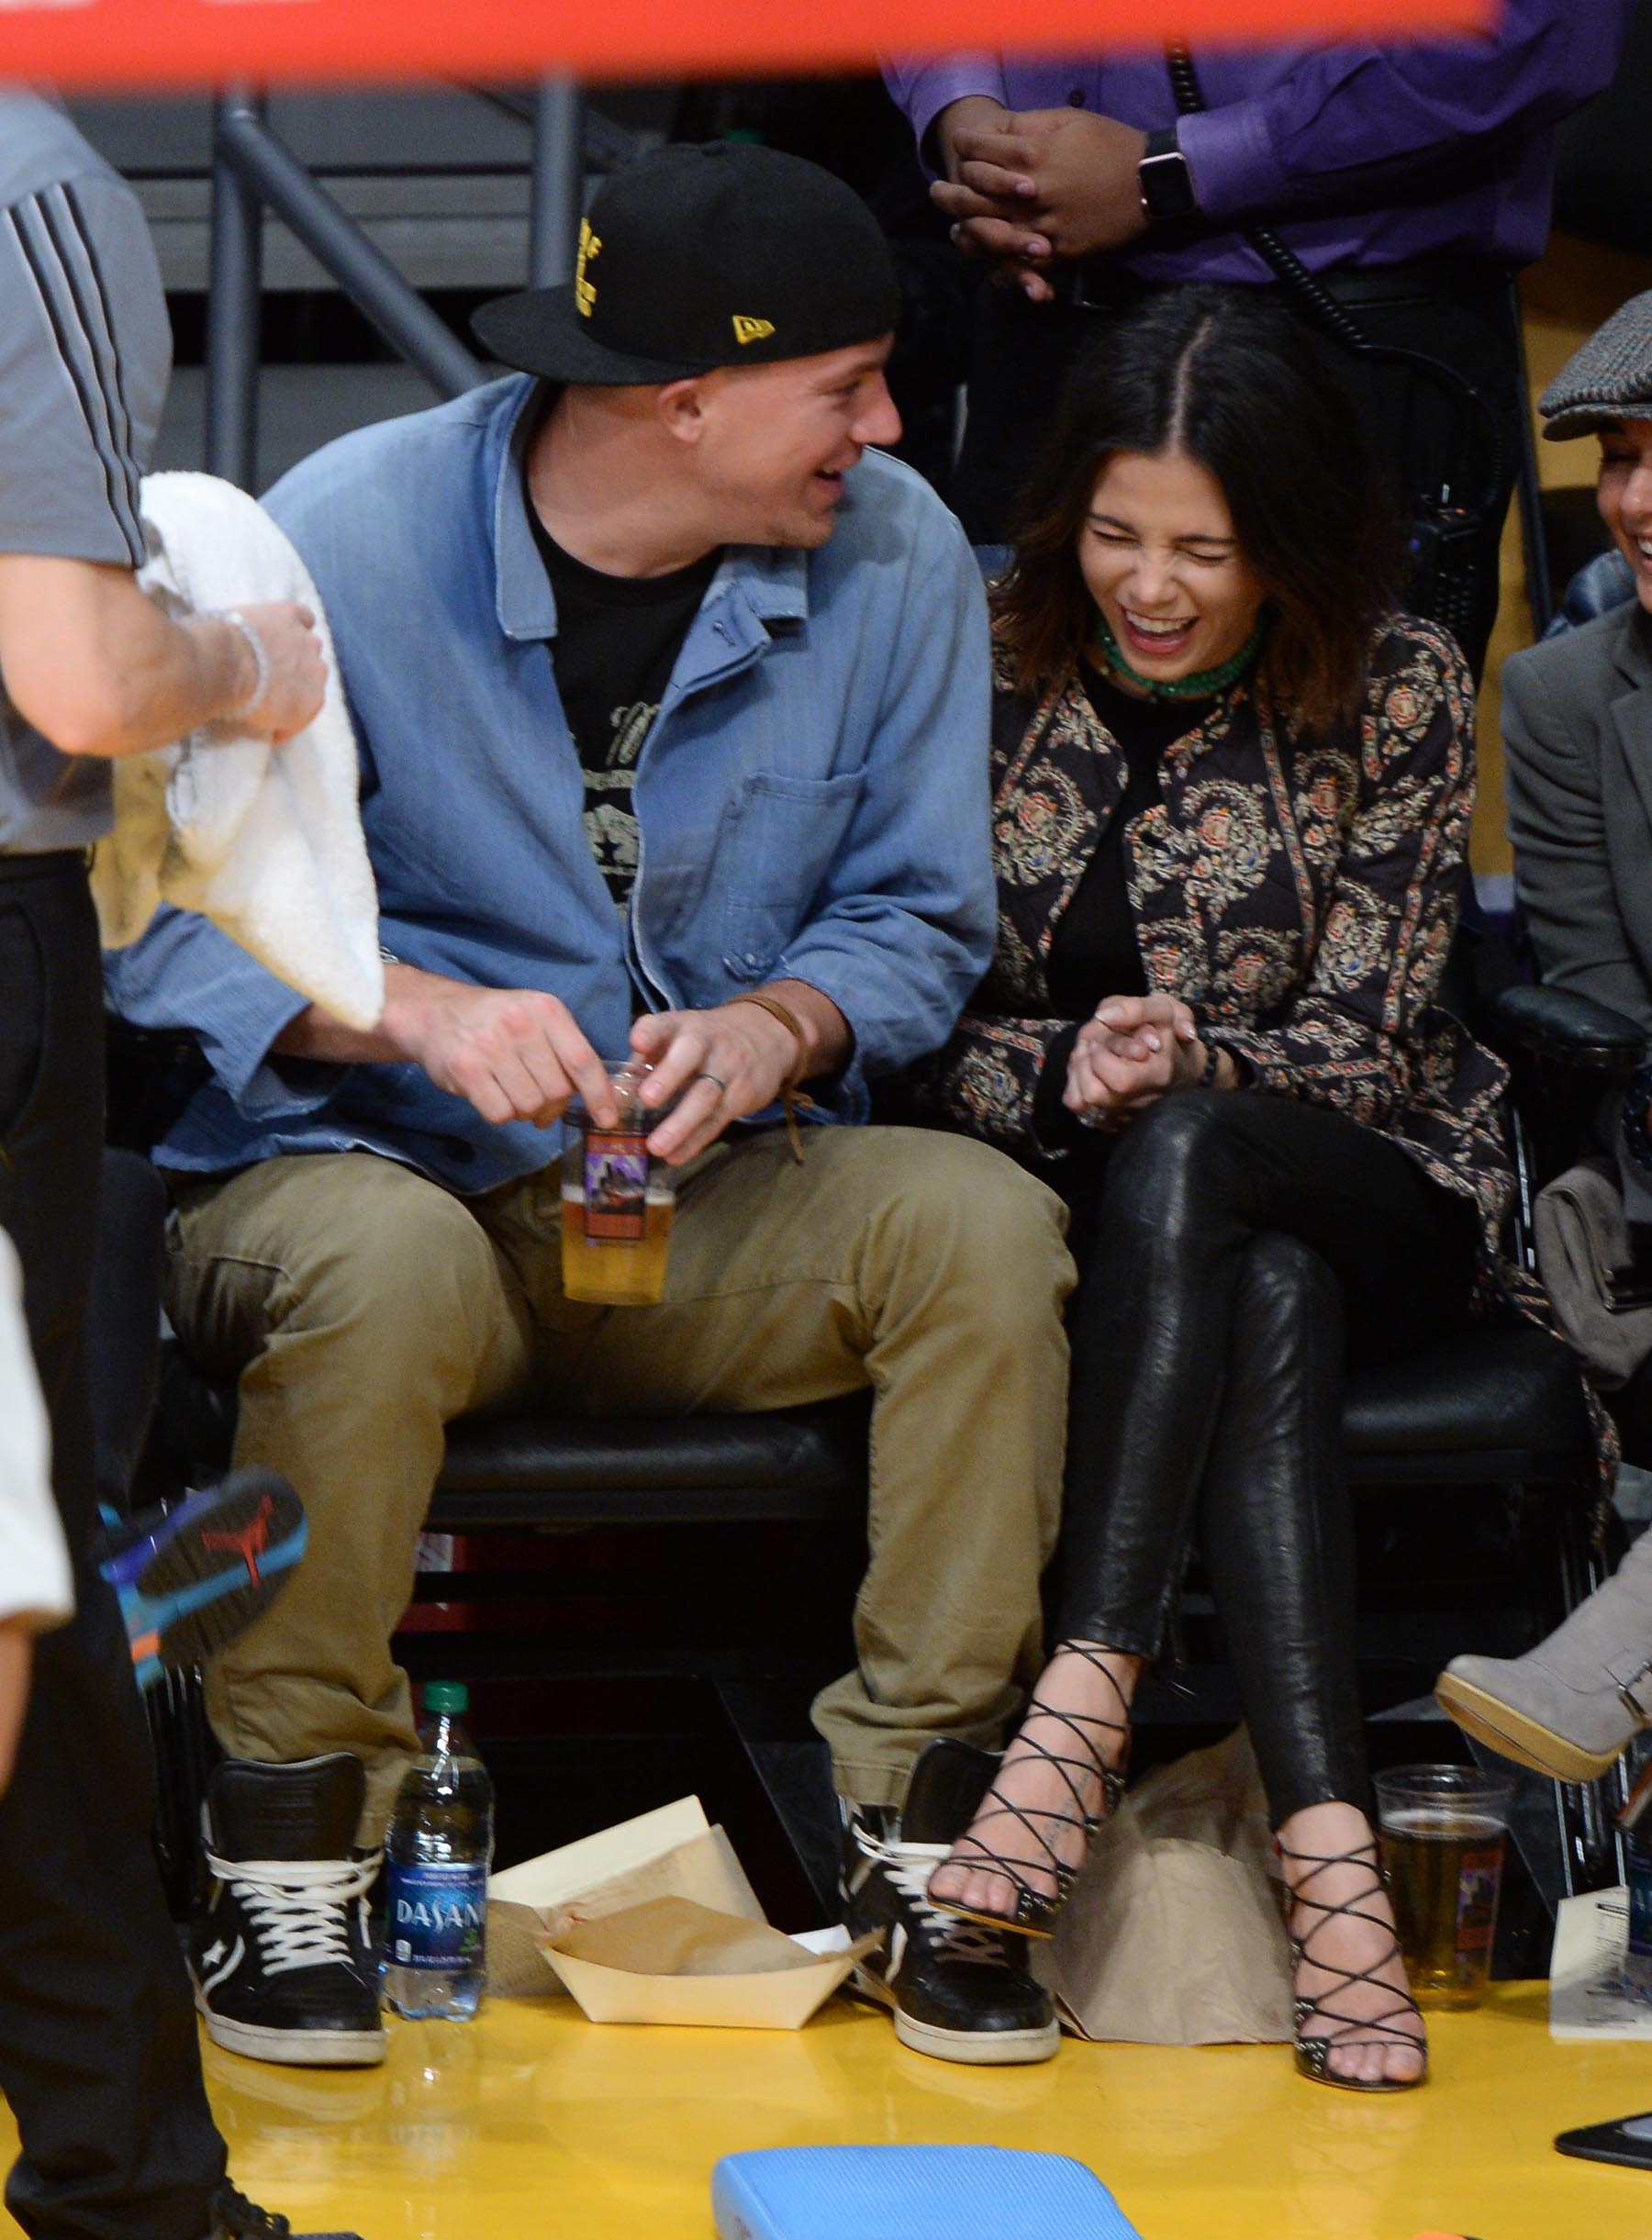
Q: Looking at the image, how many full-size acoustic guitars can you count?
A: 0